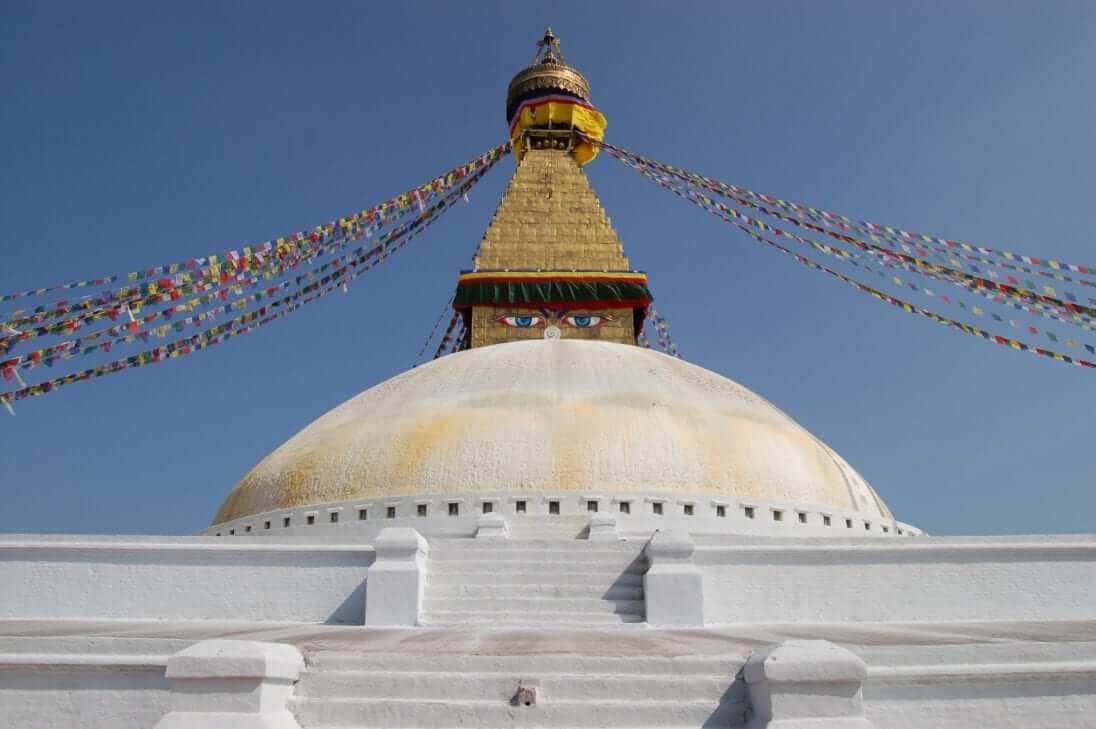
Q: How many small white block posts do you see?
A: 6